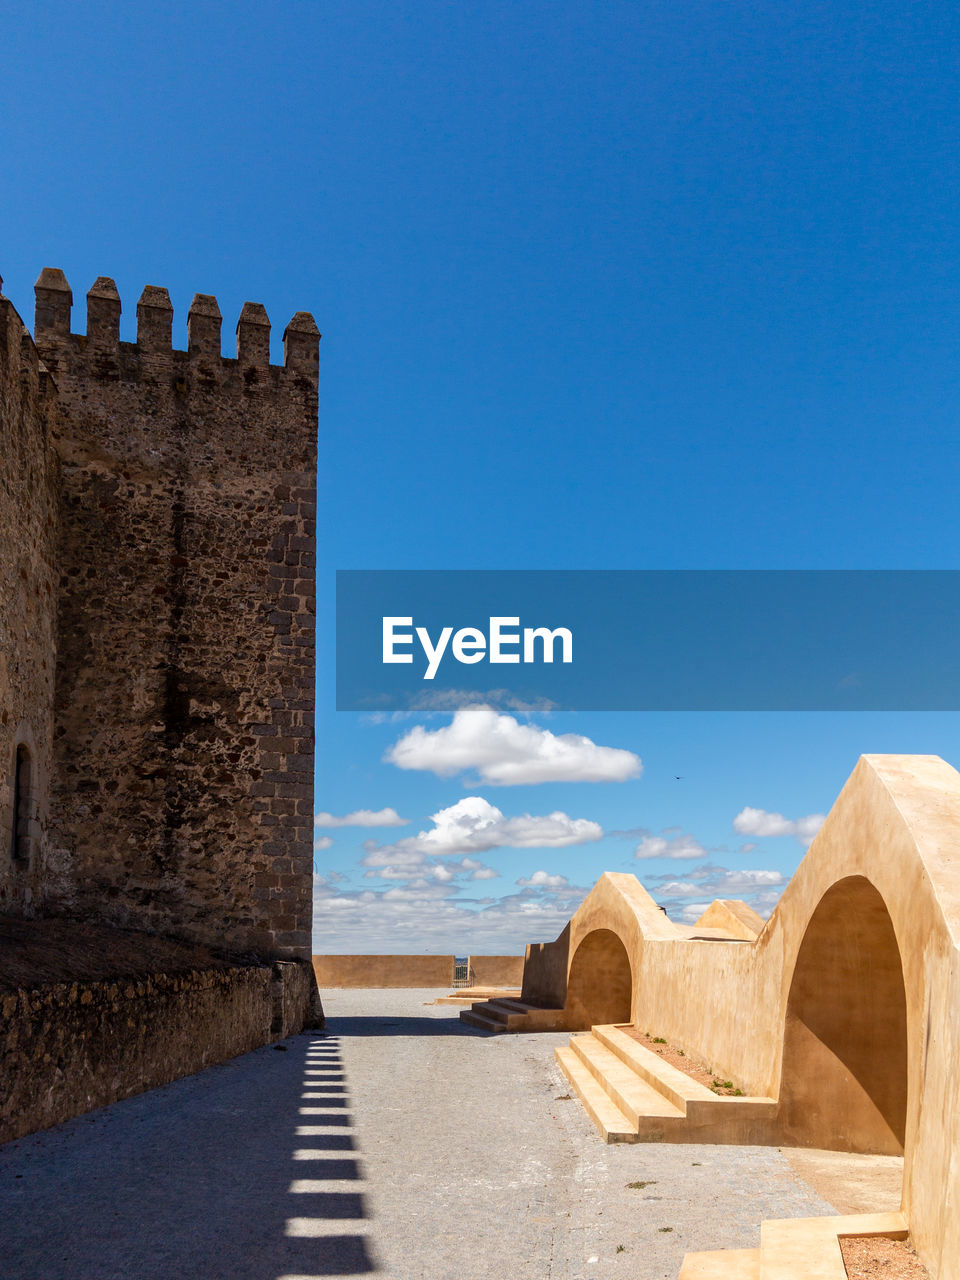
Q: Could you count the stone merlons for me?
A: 6